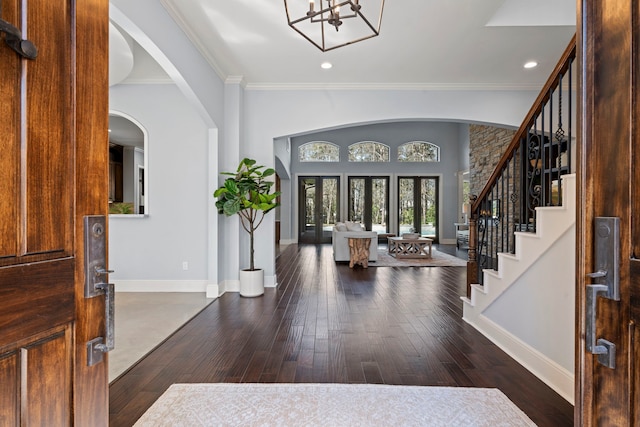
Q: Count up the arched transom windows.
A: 3